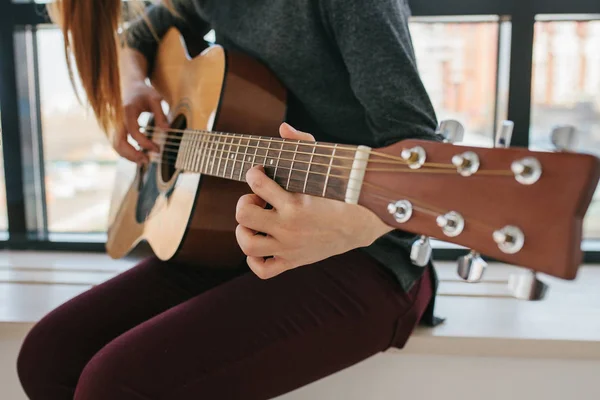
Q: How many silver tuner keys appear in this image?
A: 6